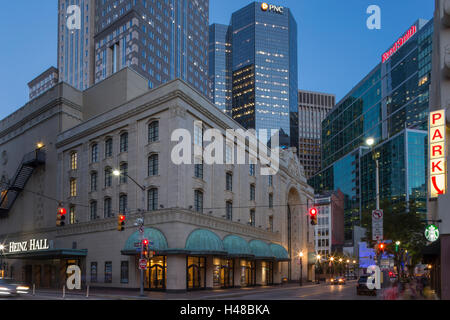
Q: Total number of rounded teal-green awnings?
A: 5